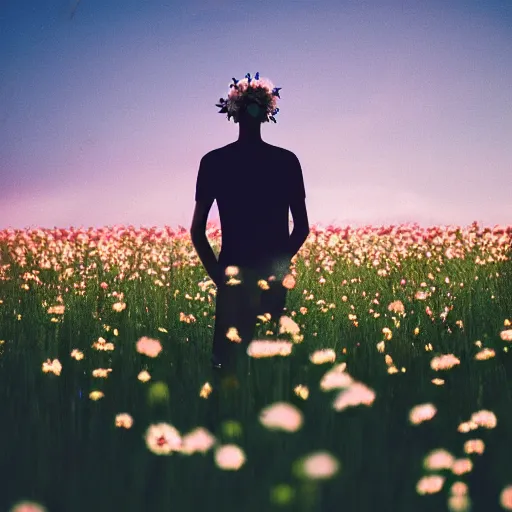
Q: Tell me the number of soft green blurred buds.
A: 3